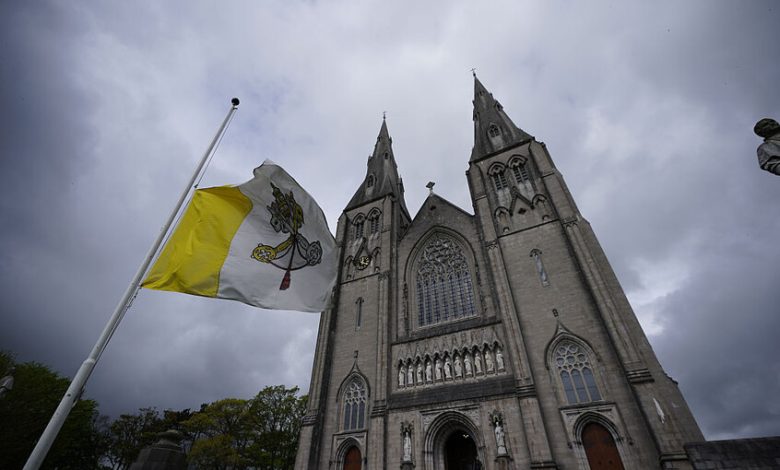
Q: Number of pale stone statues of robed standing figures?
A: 13